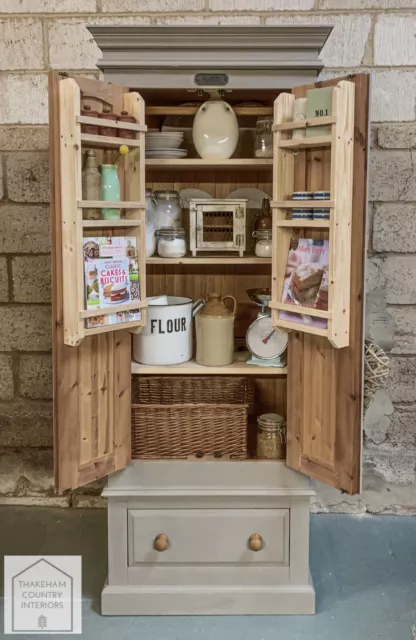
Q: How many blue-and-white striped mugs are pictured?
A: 2